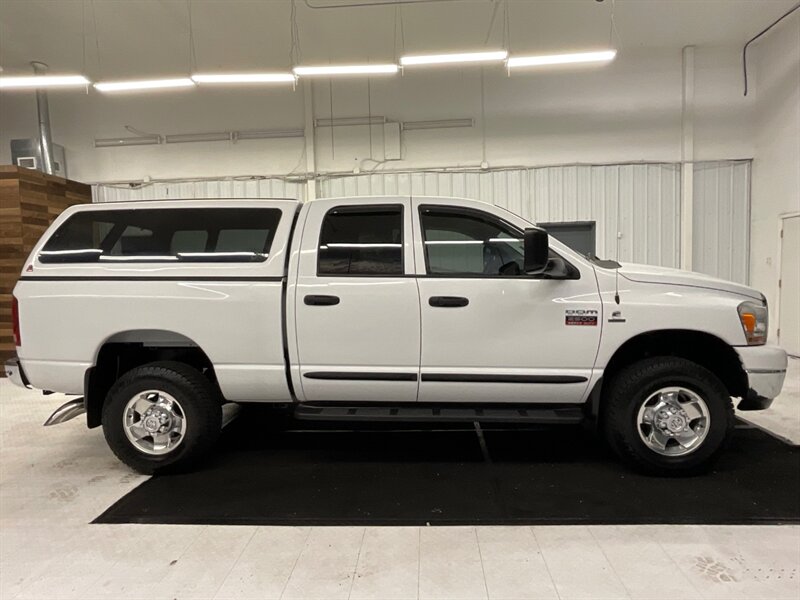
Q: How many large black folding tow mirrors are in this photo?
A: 1